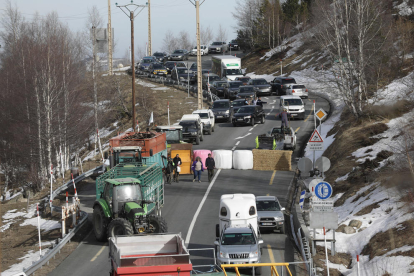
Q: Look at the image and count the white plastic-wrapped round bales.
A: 2